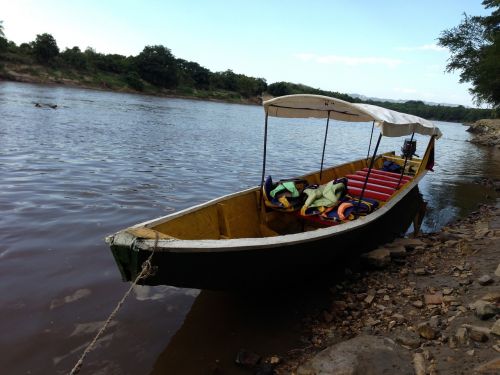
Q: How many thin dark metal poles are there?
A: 5